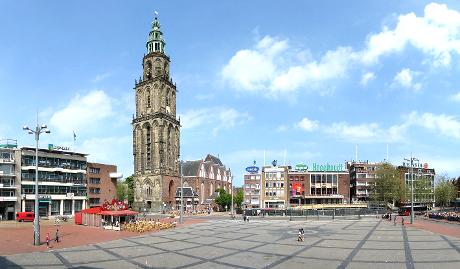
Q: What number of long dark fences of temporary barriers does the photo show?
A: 1